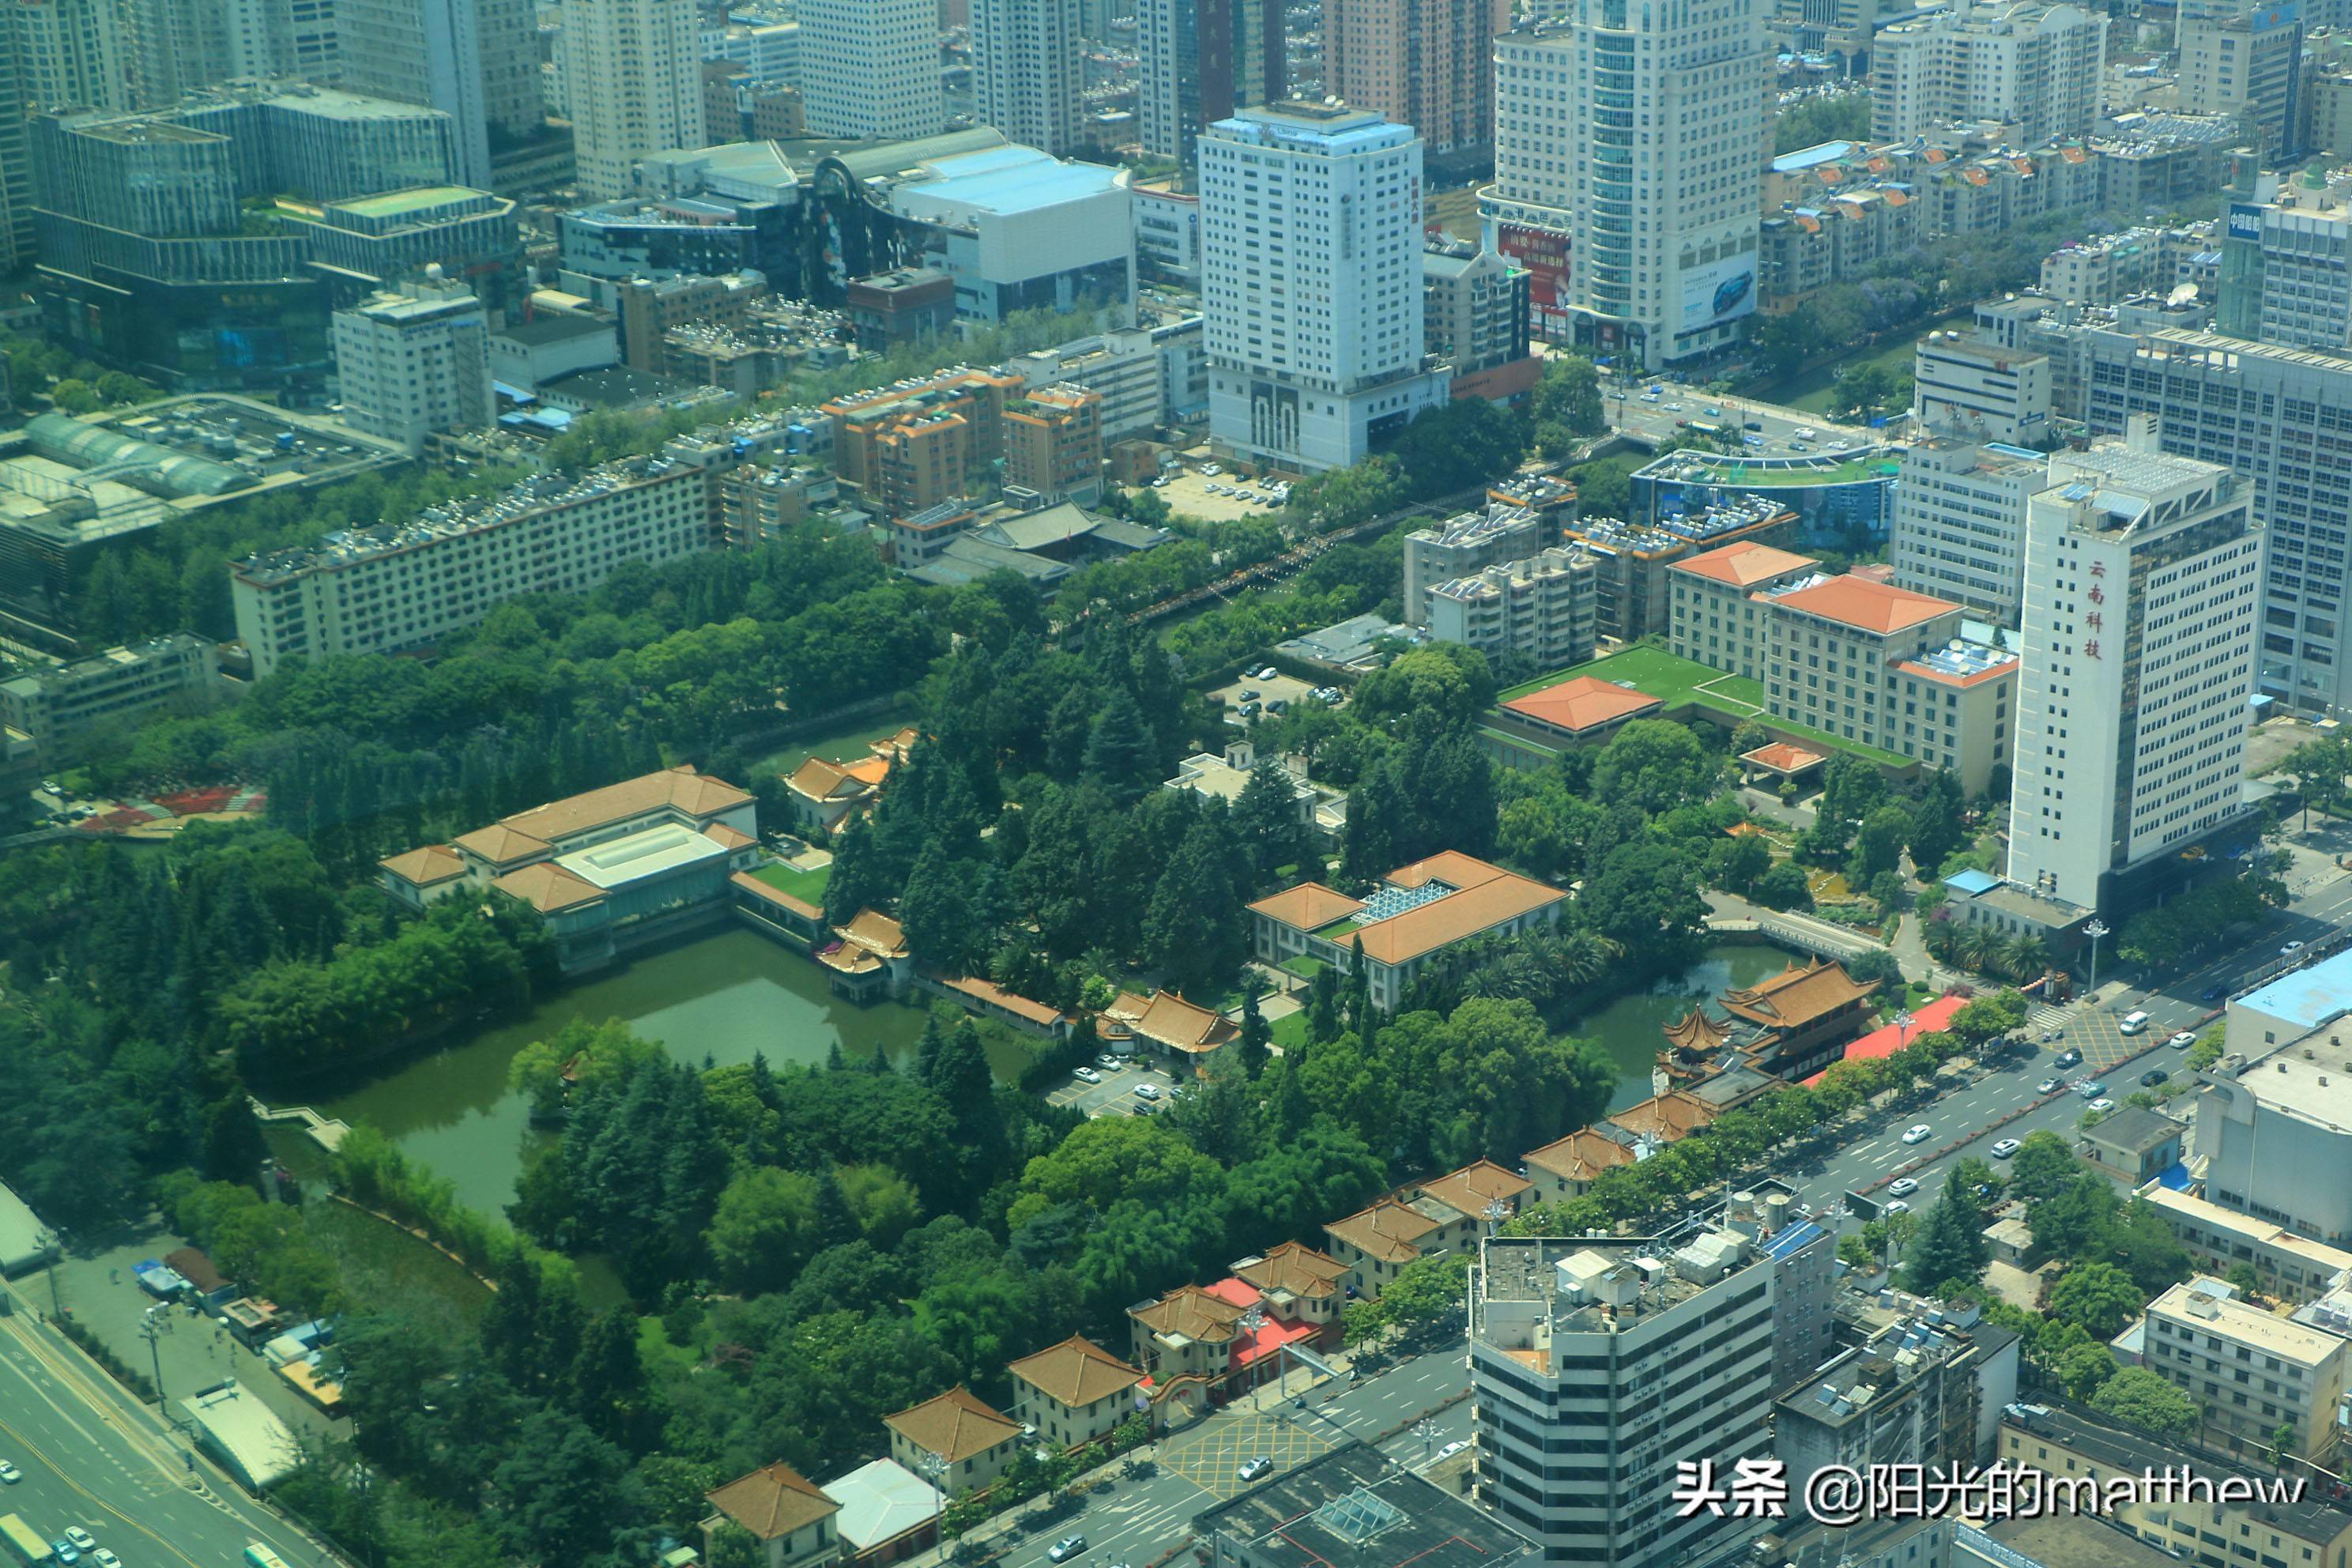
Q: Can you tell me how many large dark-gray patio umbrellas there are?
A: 0